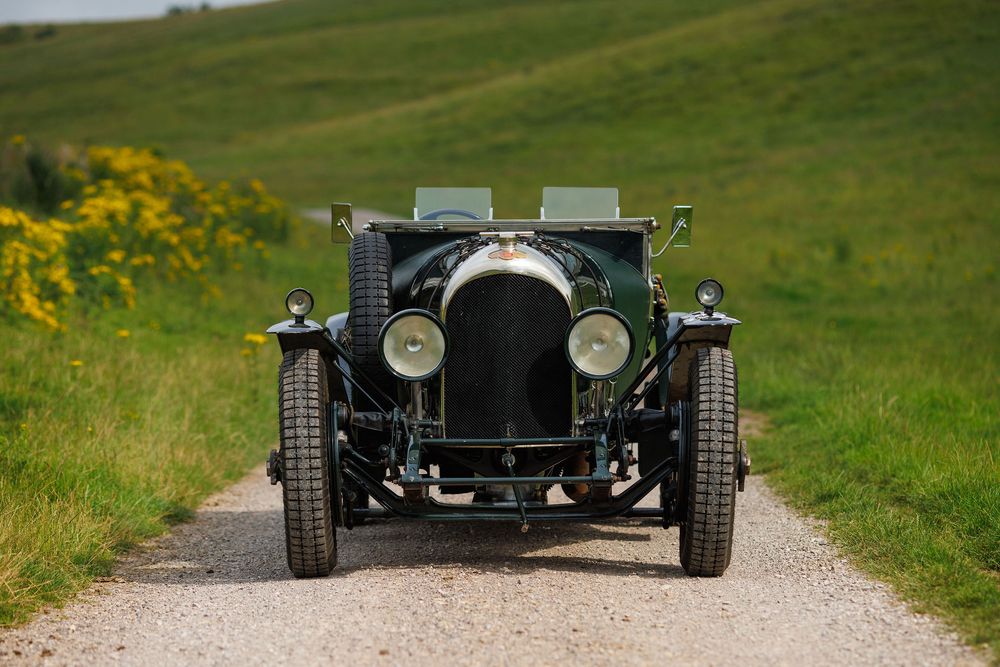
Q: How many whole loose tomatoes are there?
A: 0